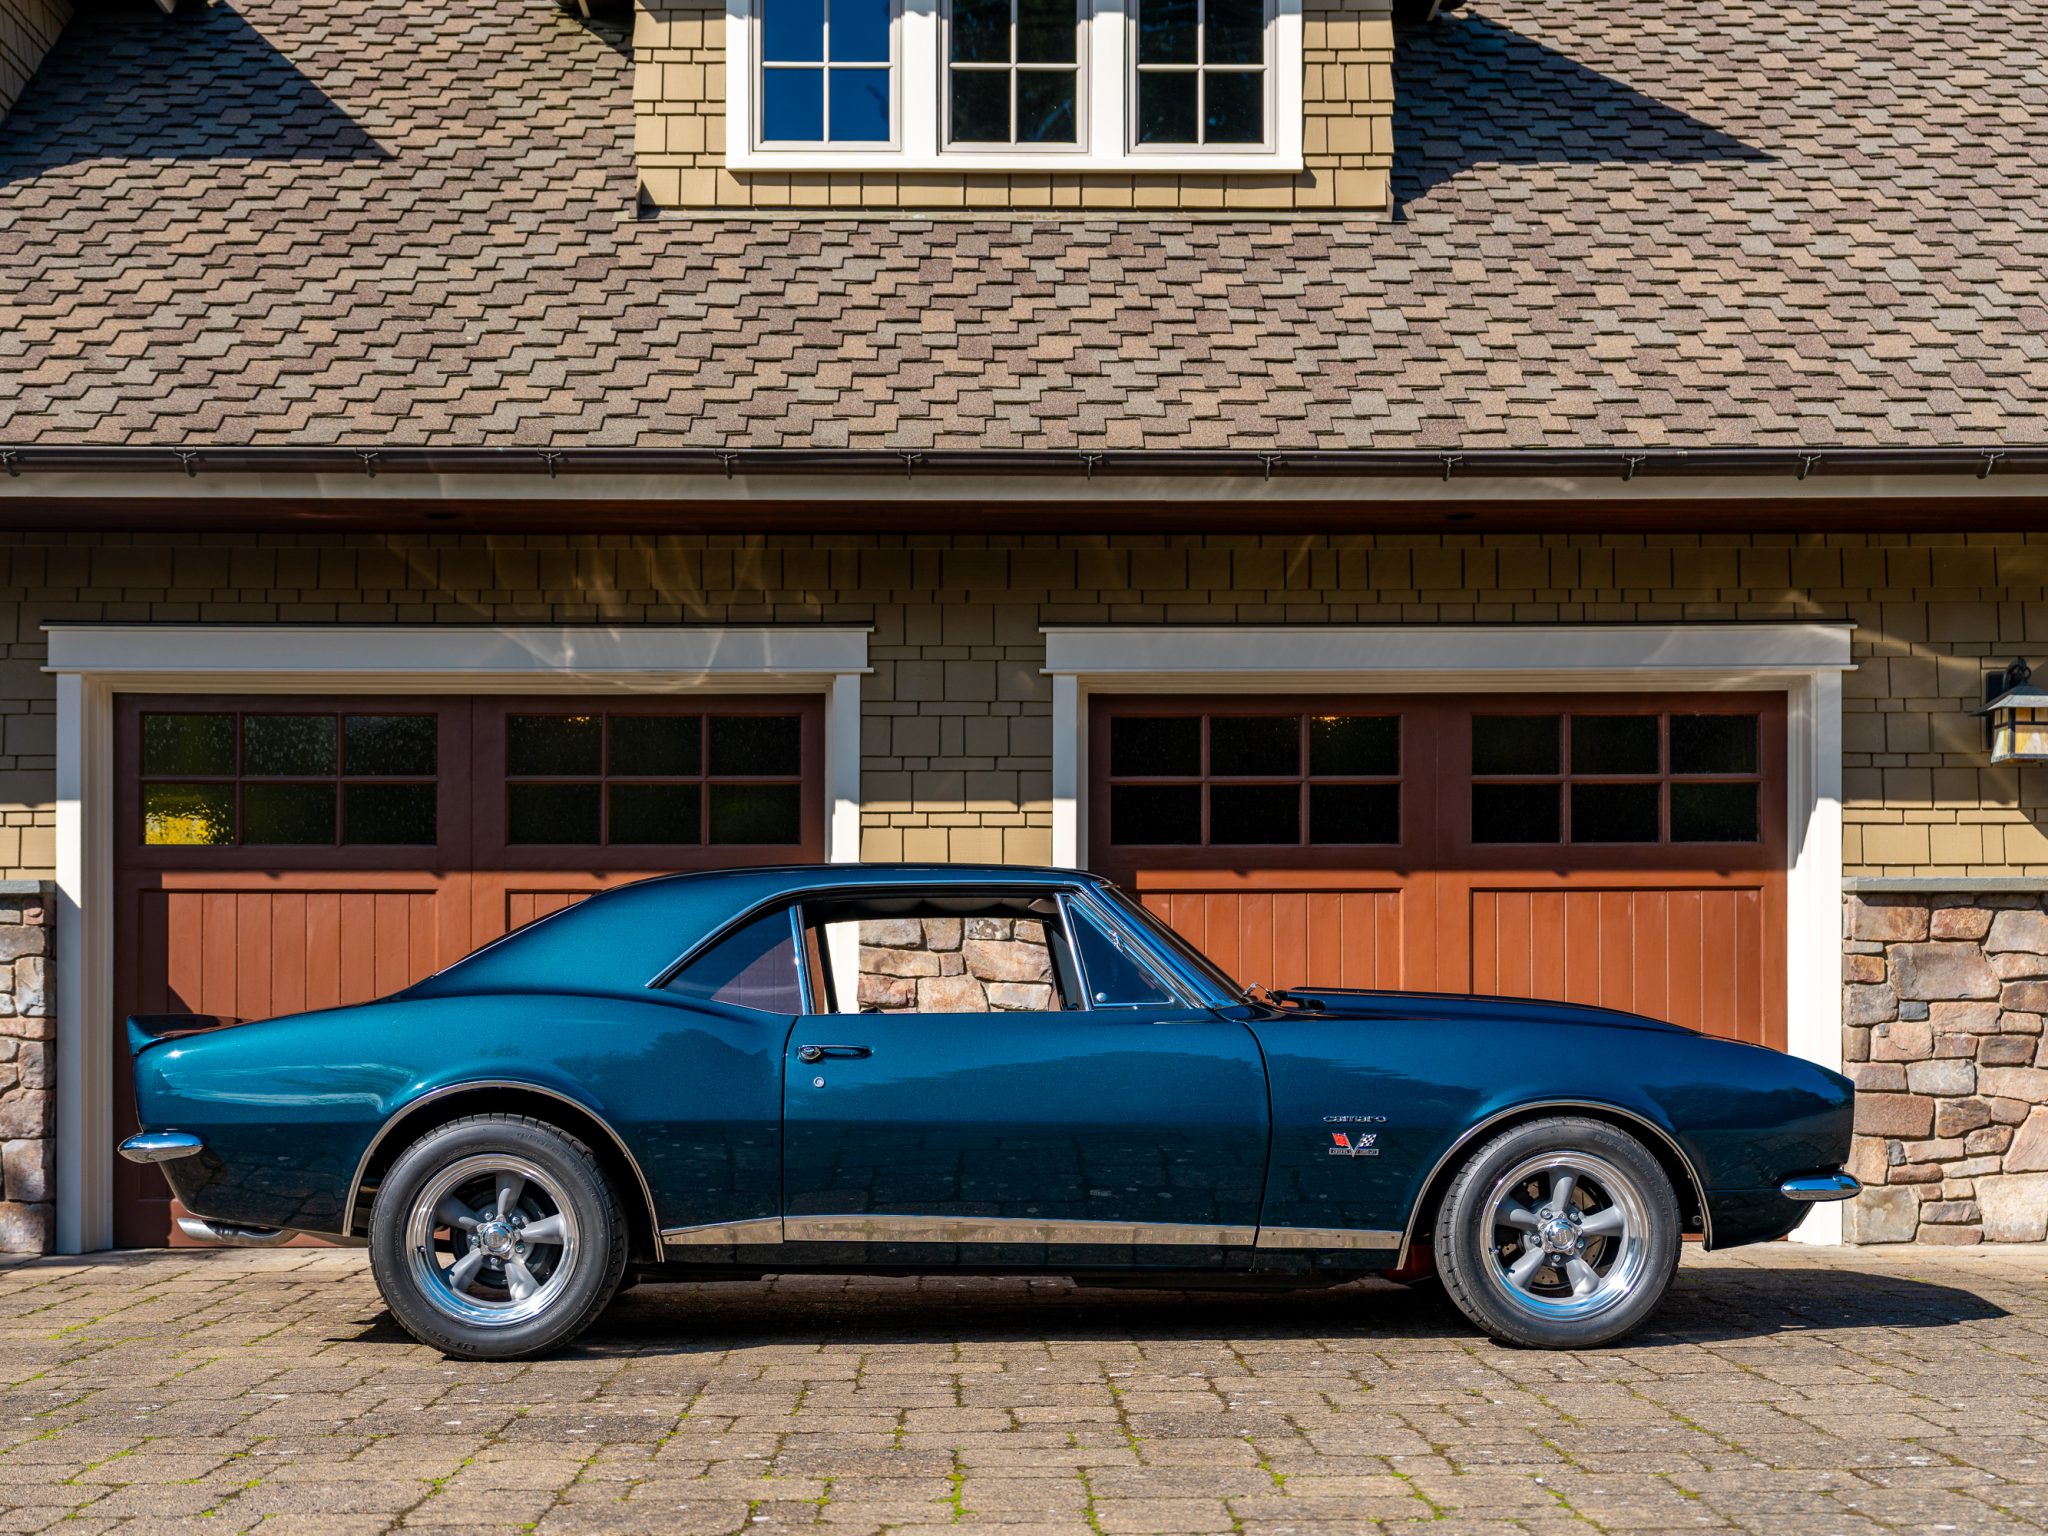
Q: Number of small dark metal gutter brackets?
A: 12